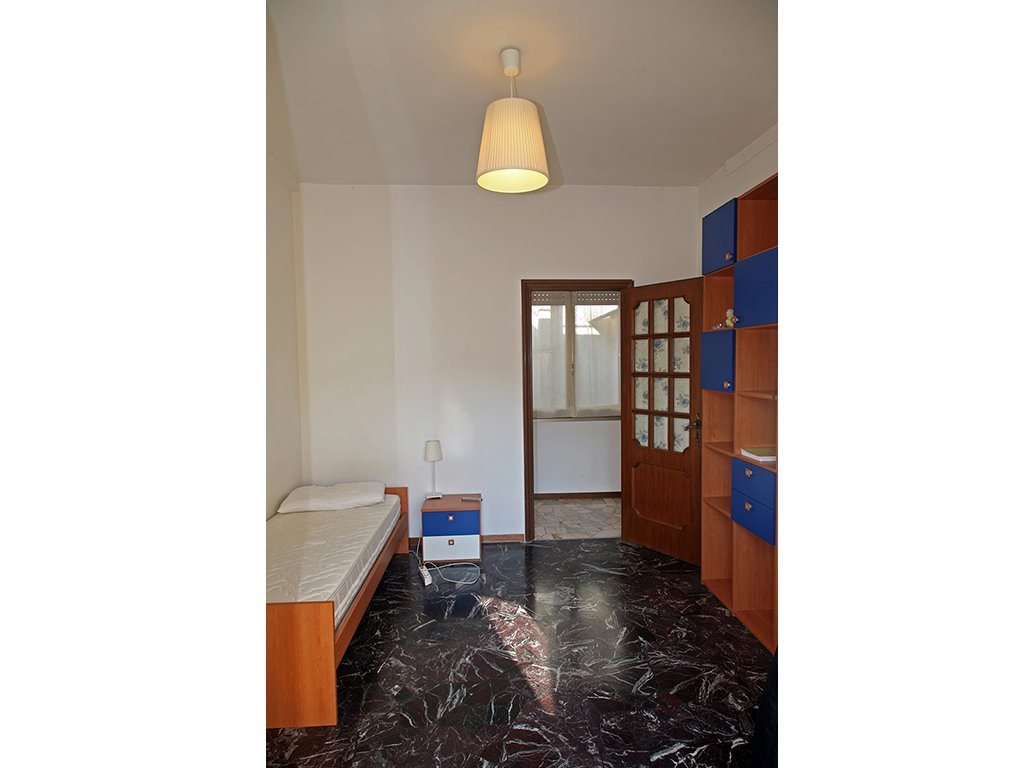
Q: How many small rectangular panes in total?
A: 12